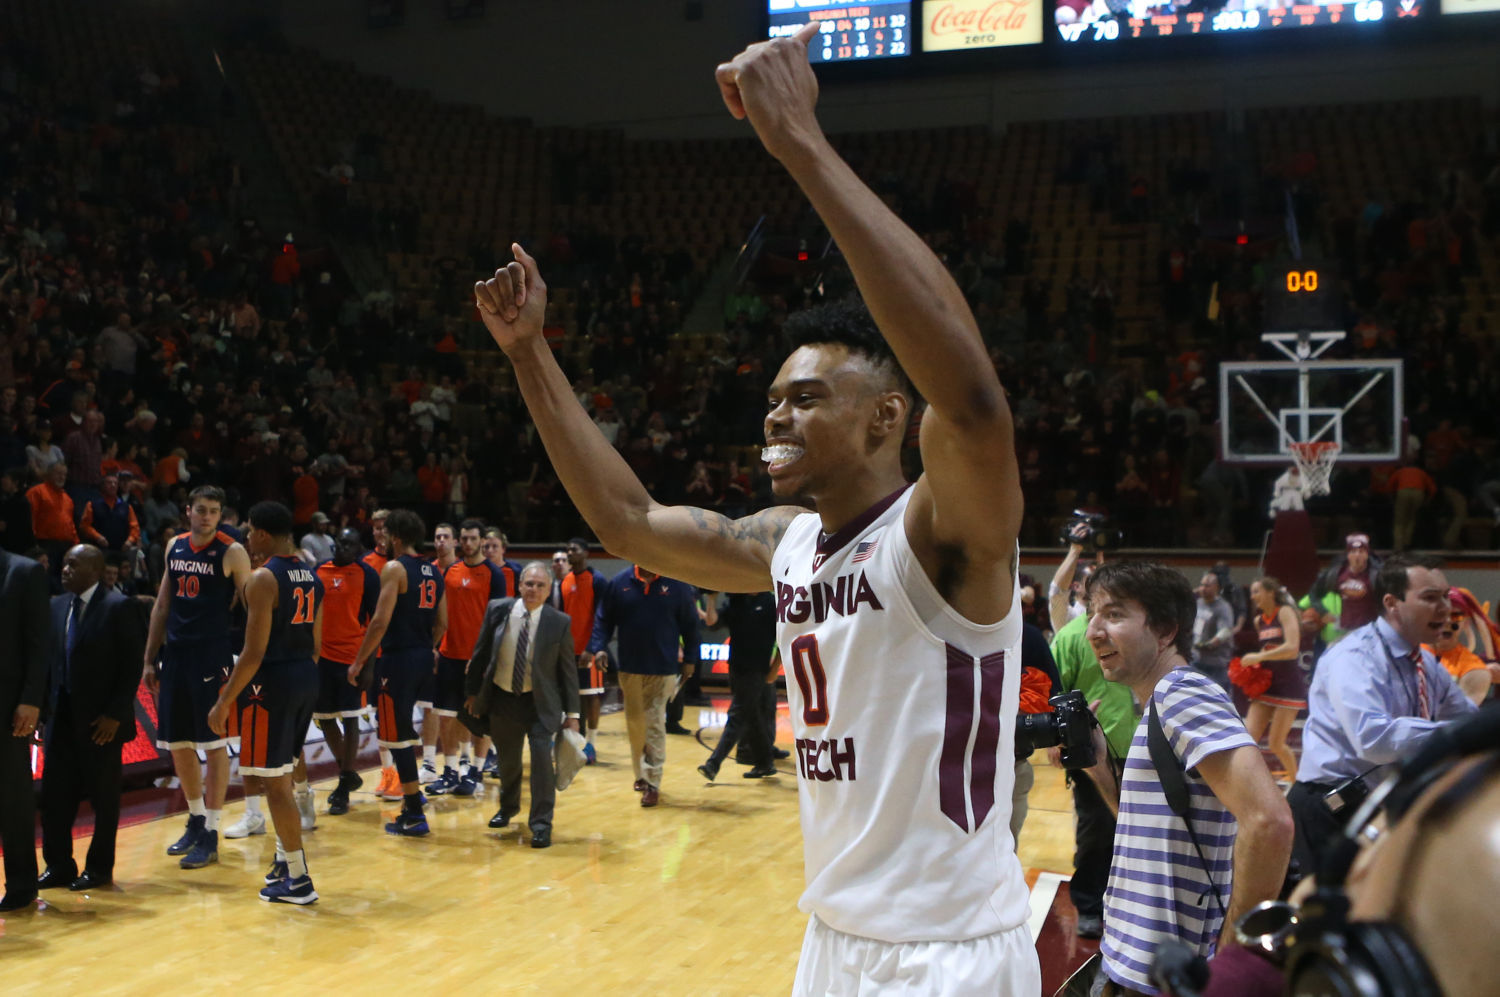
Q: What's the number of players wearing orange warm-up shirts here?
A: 6